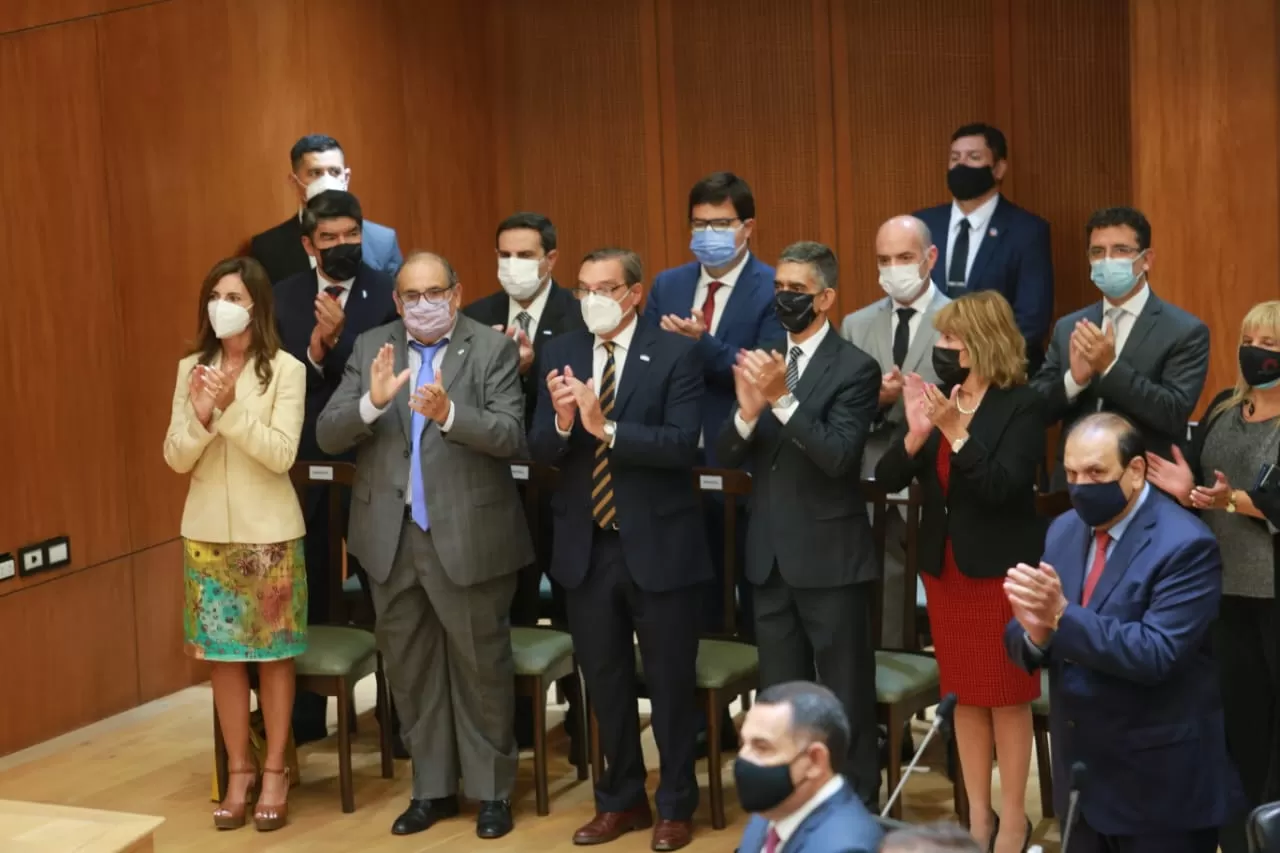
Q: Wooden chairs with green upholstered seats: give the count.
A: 5